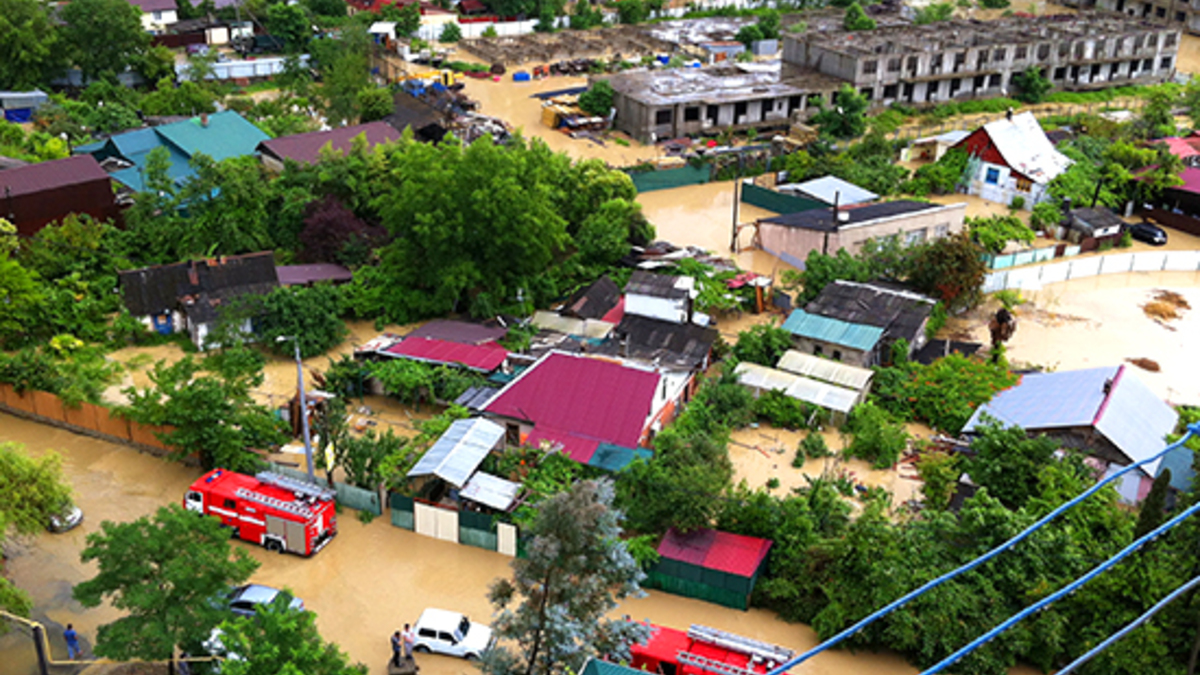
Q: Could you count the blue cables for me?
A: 3